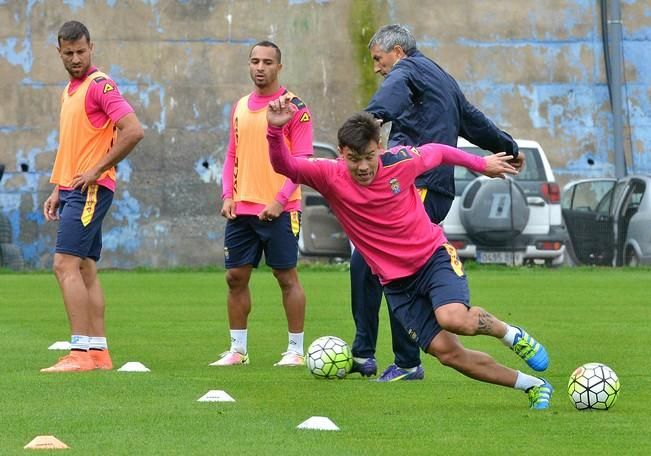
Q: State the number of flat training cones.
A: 5